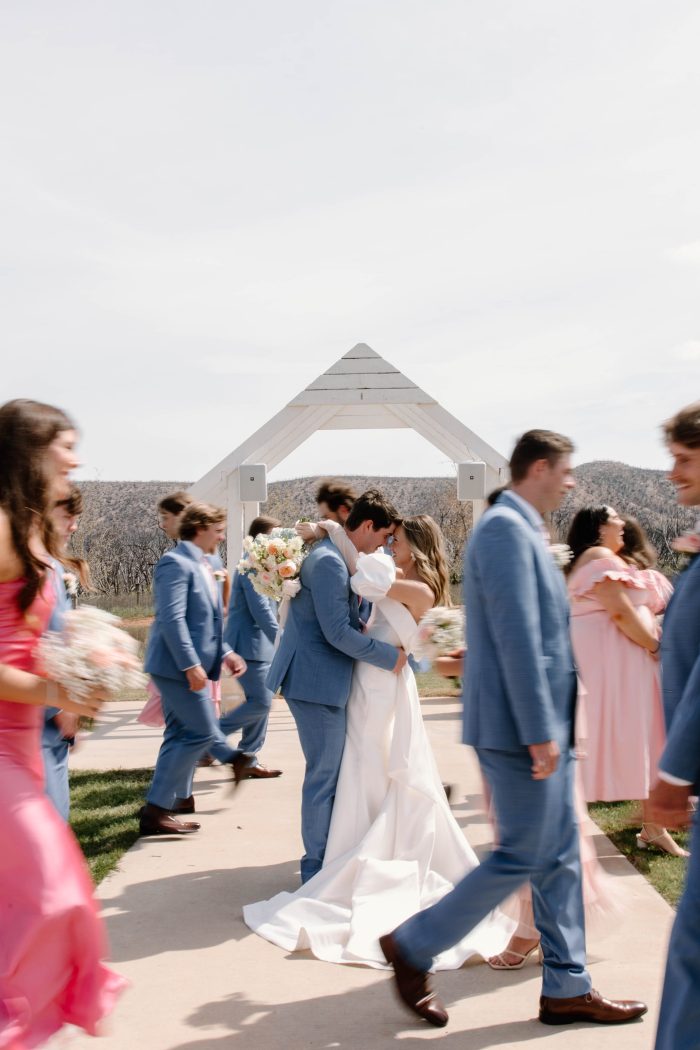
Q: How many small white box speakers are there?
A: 2